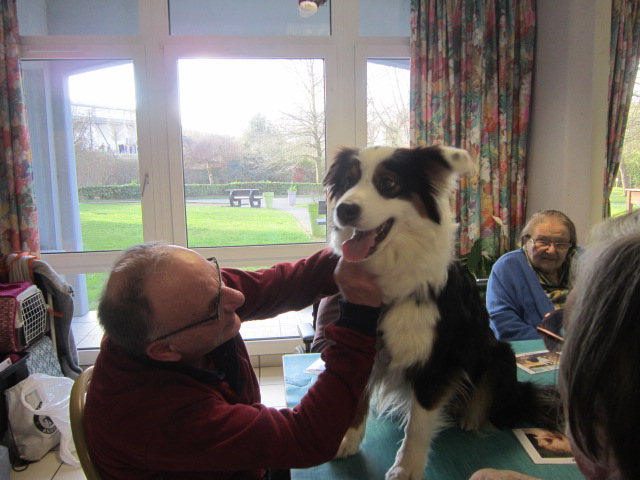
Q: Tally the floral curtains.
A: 3